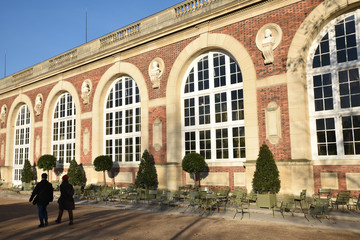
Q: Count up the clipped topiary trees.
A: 7